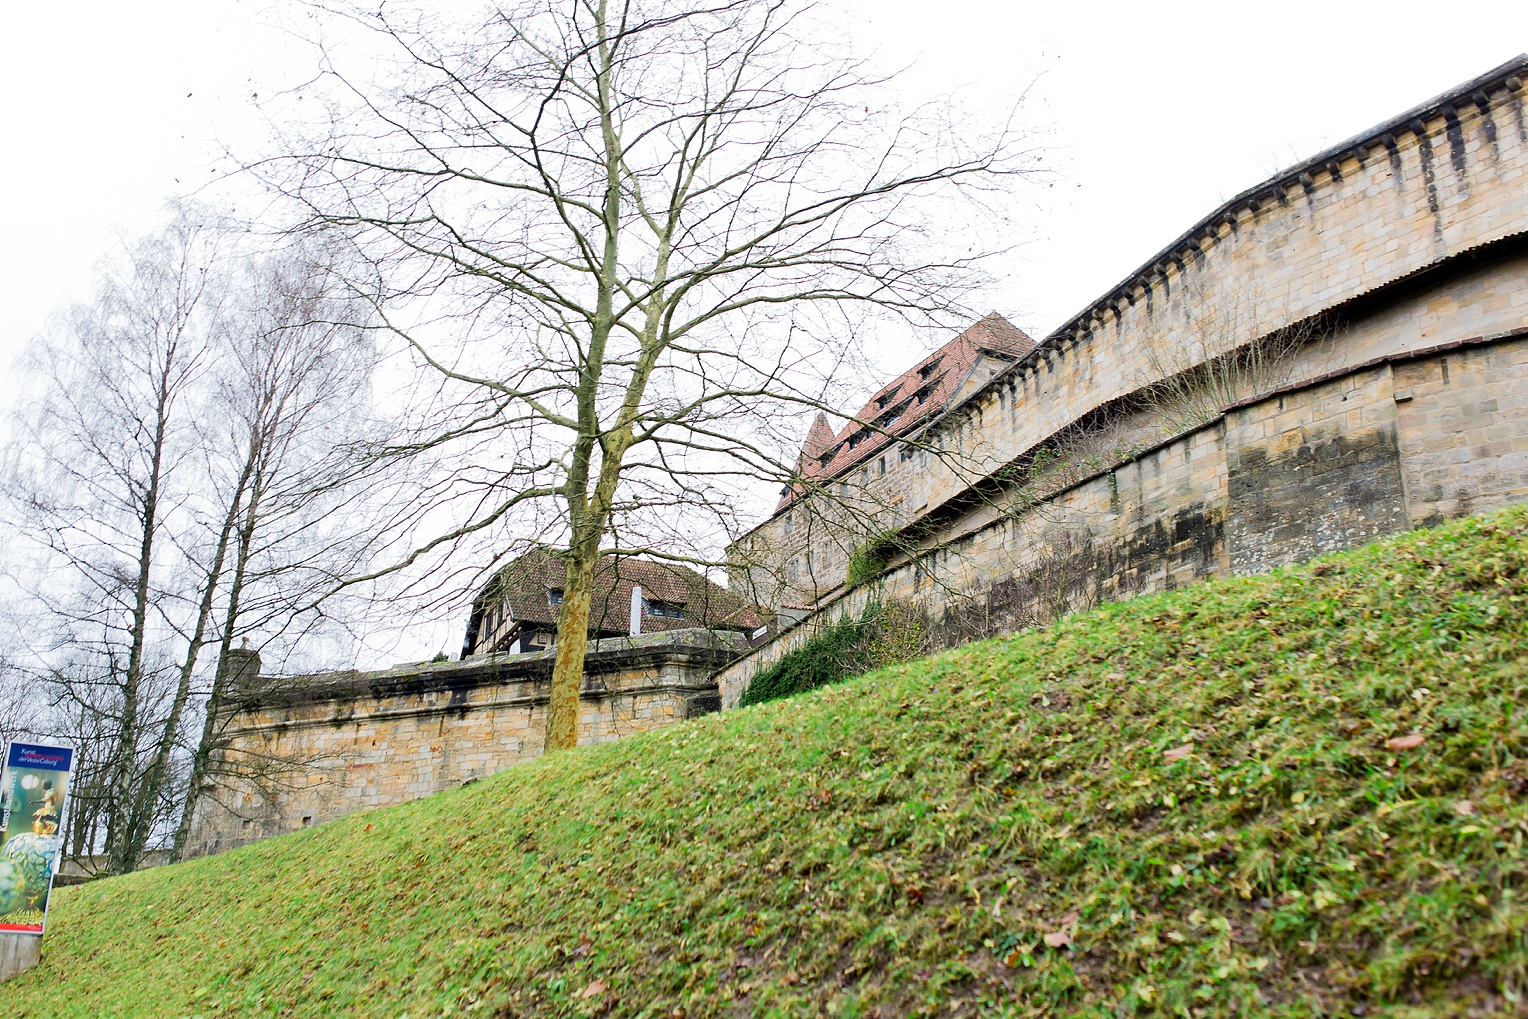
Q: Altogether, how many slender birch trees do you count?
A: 3